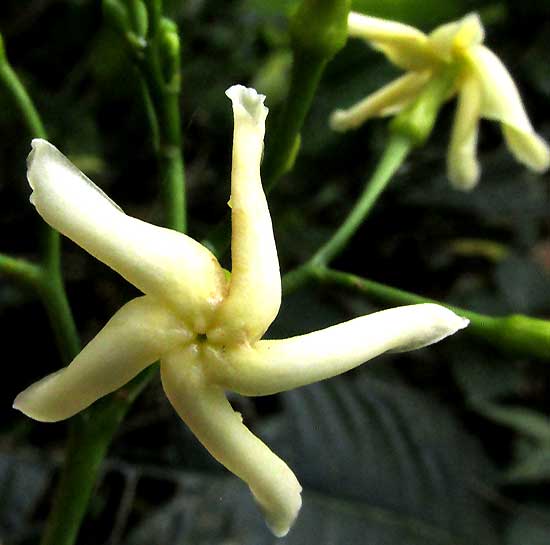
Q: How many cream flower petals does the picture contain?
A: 10